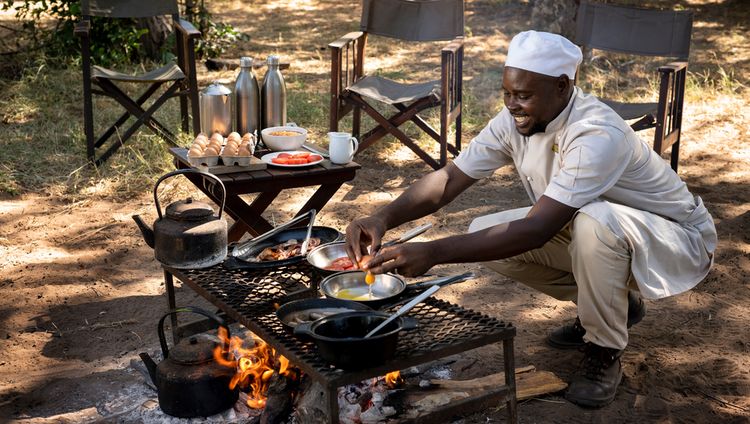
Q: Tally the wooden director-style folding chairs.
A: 3